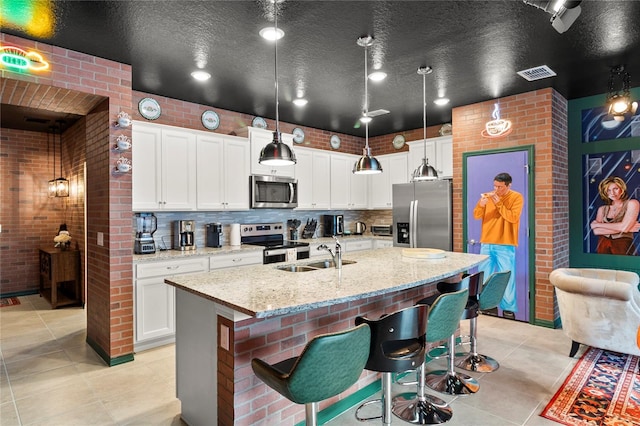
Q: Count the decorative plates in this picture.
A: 7